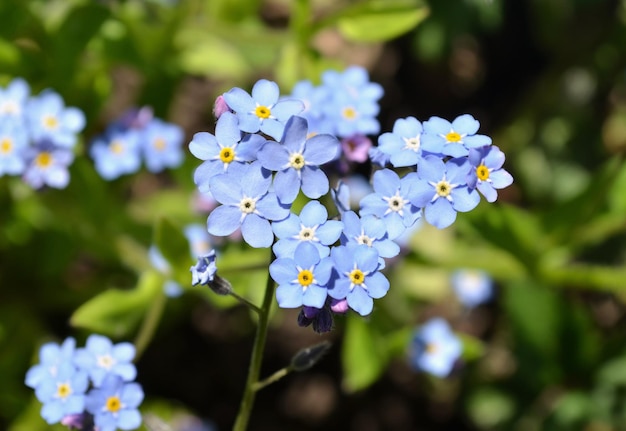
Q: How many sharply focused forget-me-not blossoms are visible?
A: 13